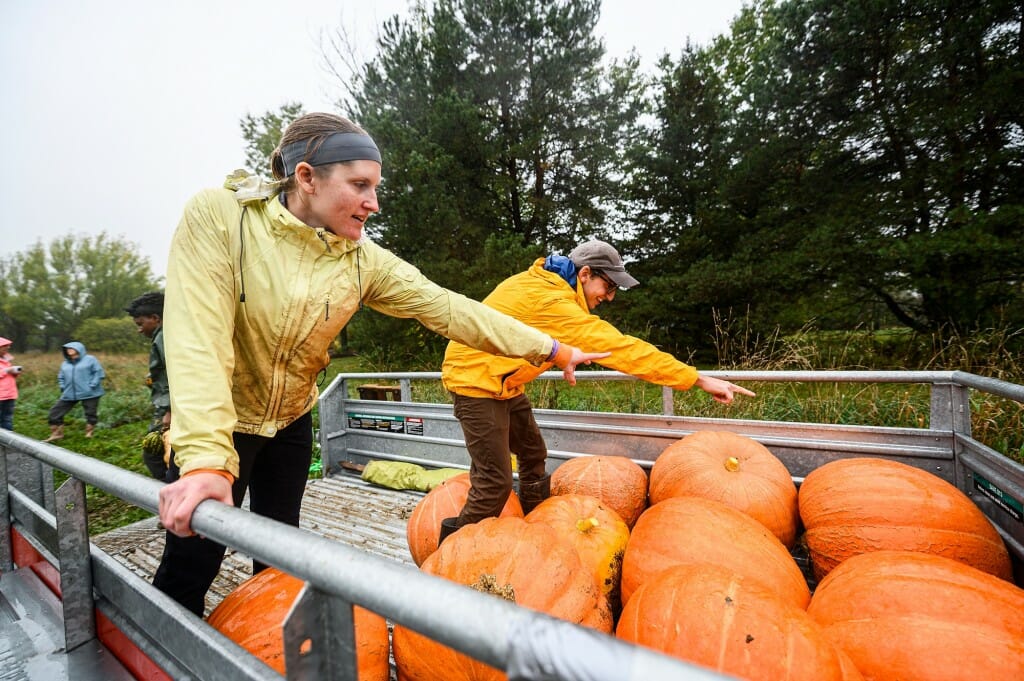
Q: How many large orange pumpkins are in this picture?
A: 10